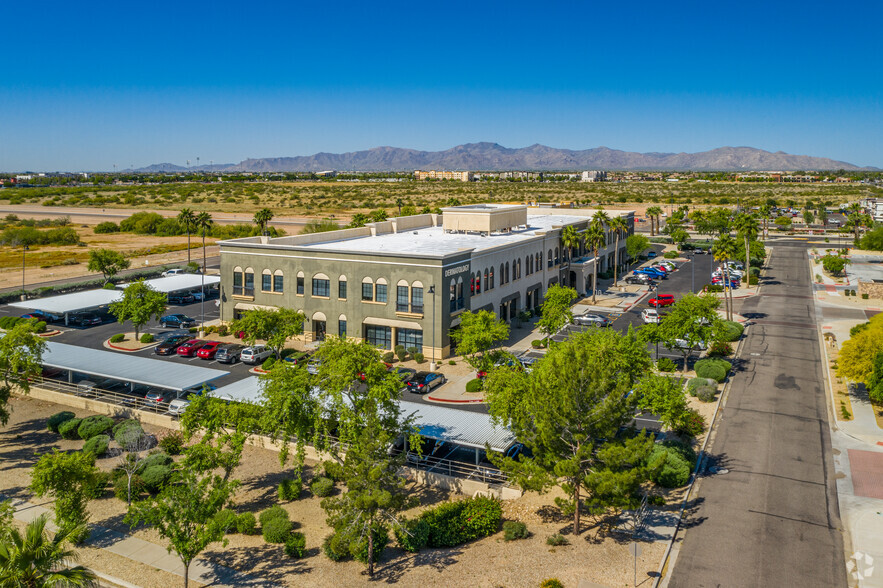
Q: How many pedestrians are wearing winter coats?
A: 0